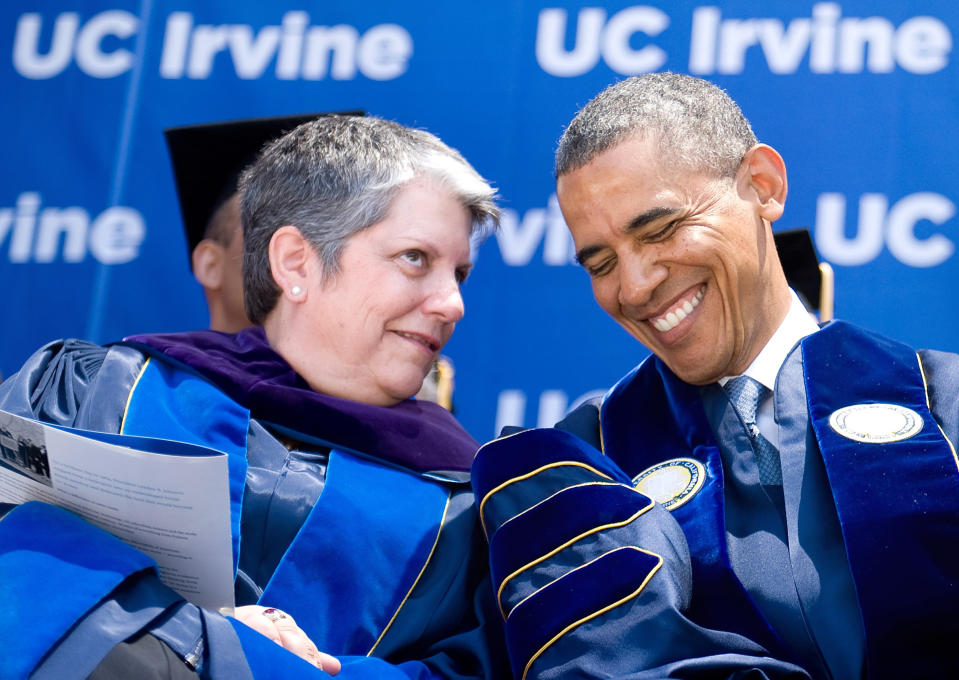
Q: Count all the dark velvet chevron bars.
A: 3